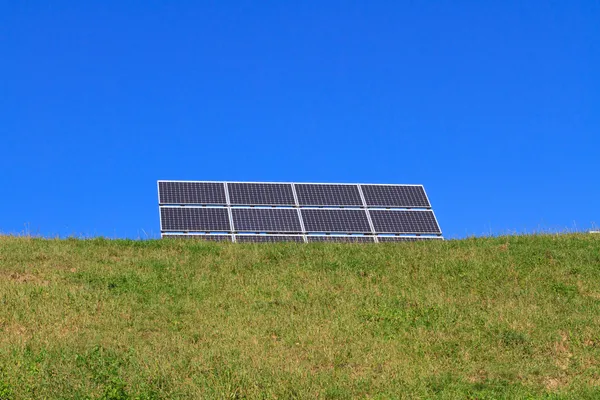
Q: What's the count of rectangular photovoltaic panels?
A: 12